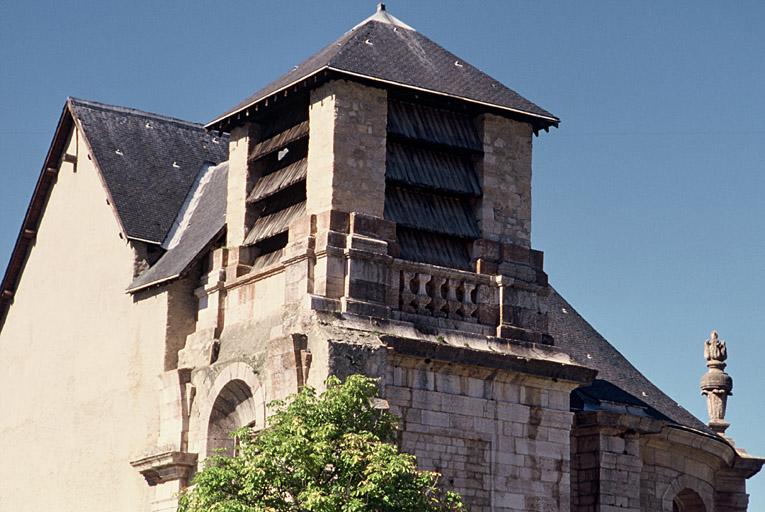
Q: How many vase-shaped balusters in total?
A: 5